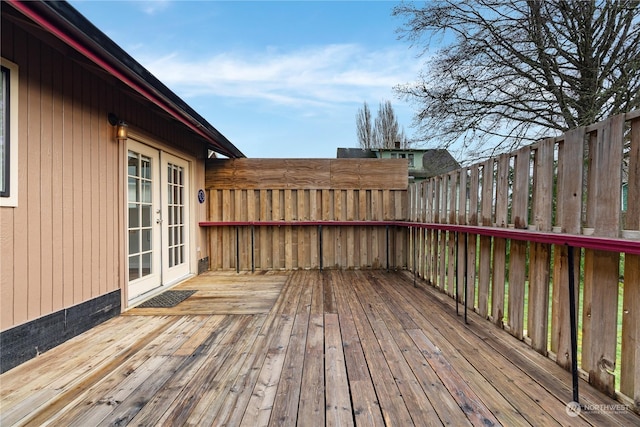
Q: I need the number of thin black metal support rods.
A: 8